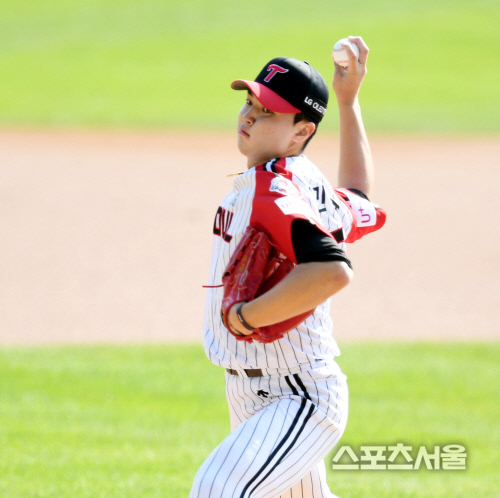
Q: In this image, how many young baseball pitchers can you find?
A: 1